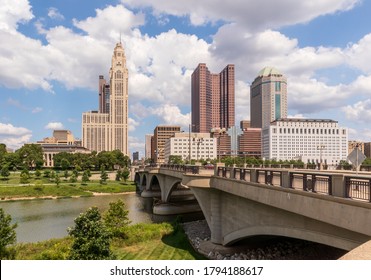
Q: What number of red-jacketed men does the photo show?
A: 0